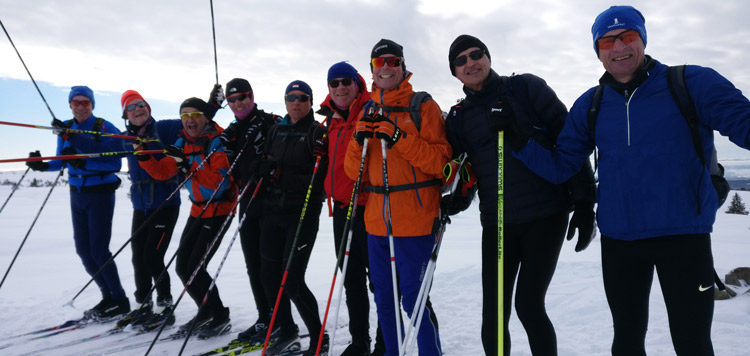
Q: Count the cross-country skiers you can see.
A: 9